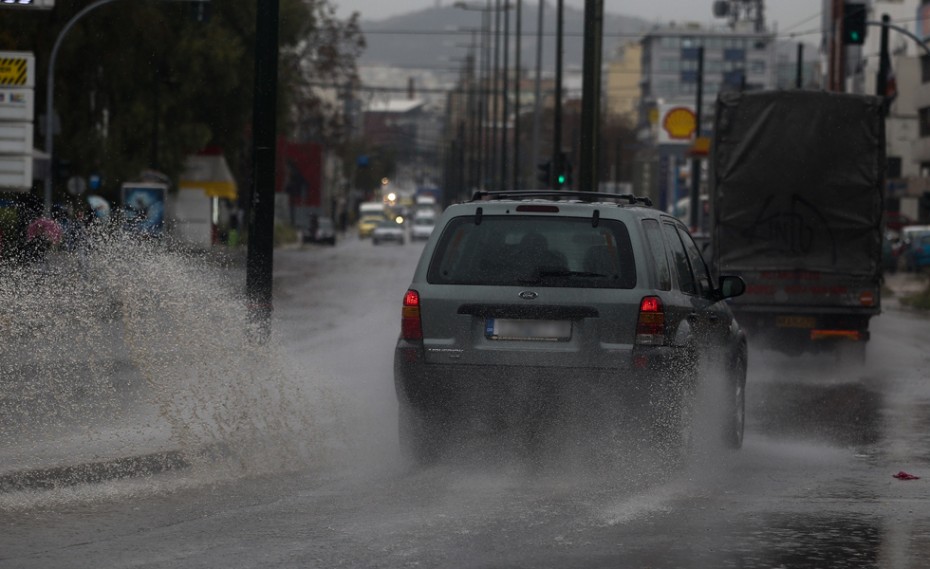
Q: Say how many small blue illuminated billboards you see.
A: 1